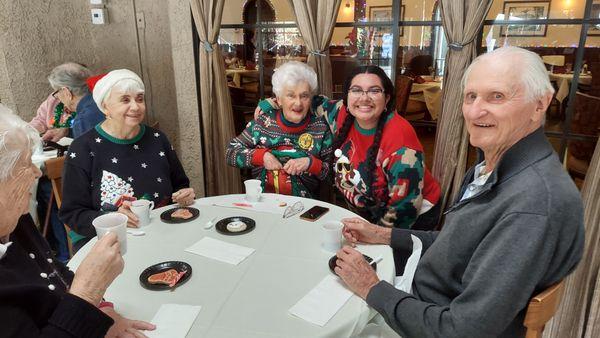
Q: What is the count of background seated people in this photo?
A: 2